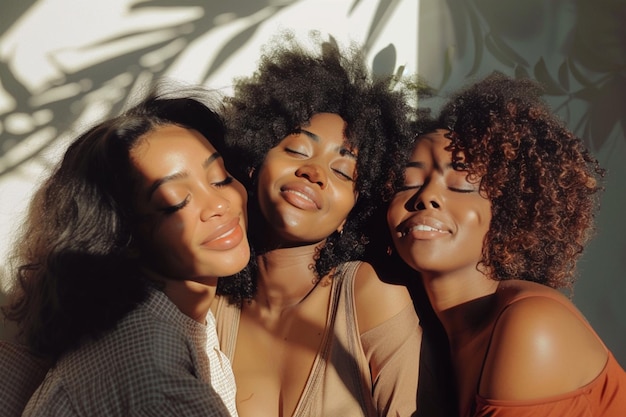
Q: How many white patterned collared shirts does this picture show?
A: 1